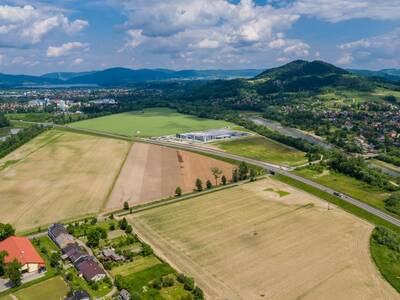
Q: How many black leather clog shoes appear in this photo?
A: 0